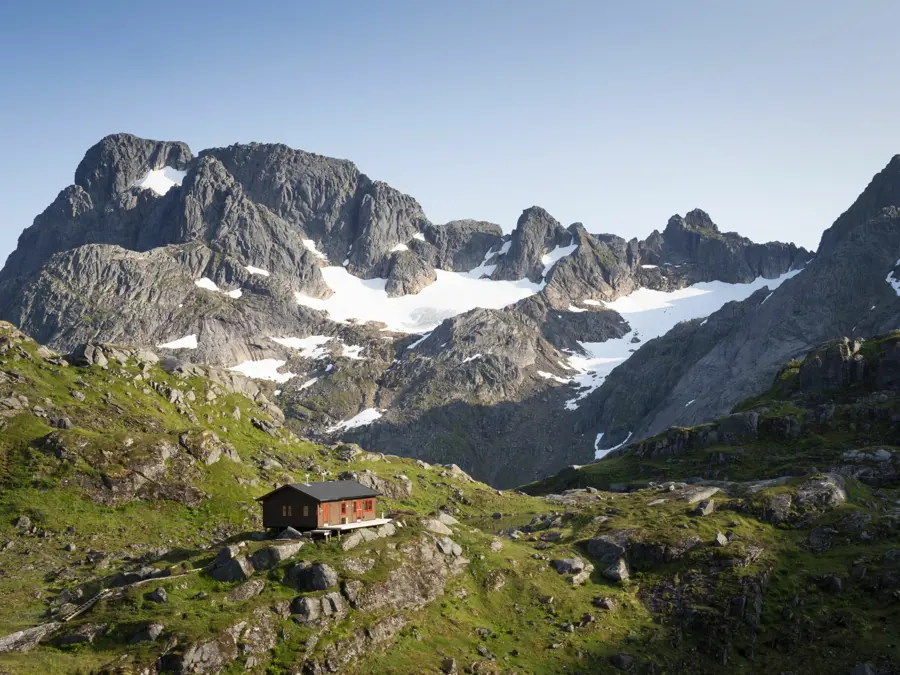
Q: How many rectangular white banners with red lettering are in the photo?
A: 0